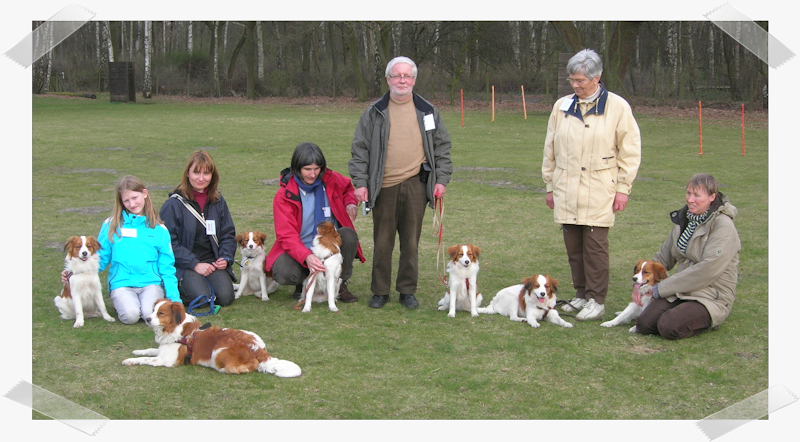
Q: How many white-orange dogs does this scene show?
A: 7